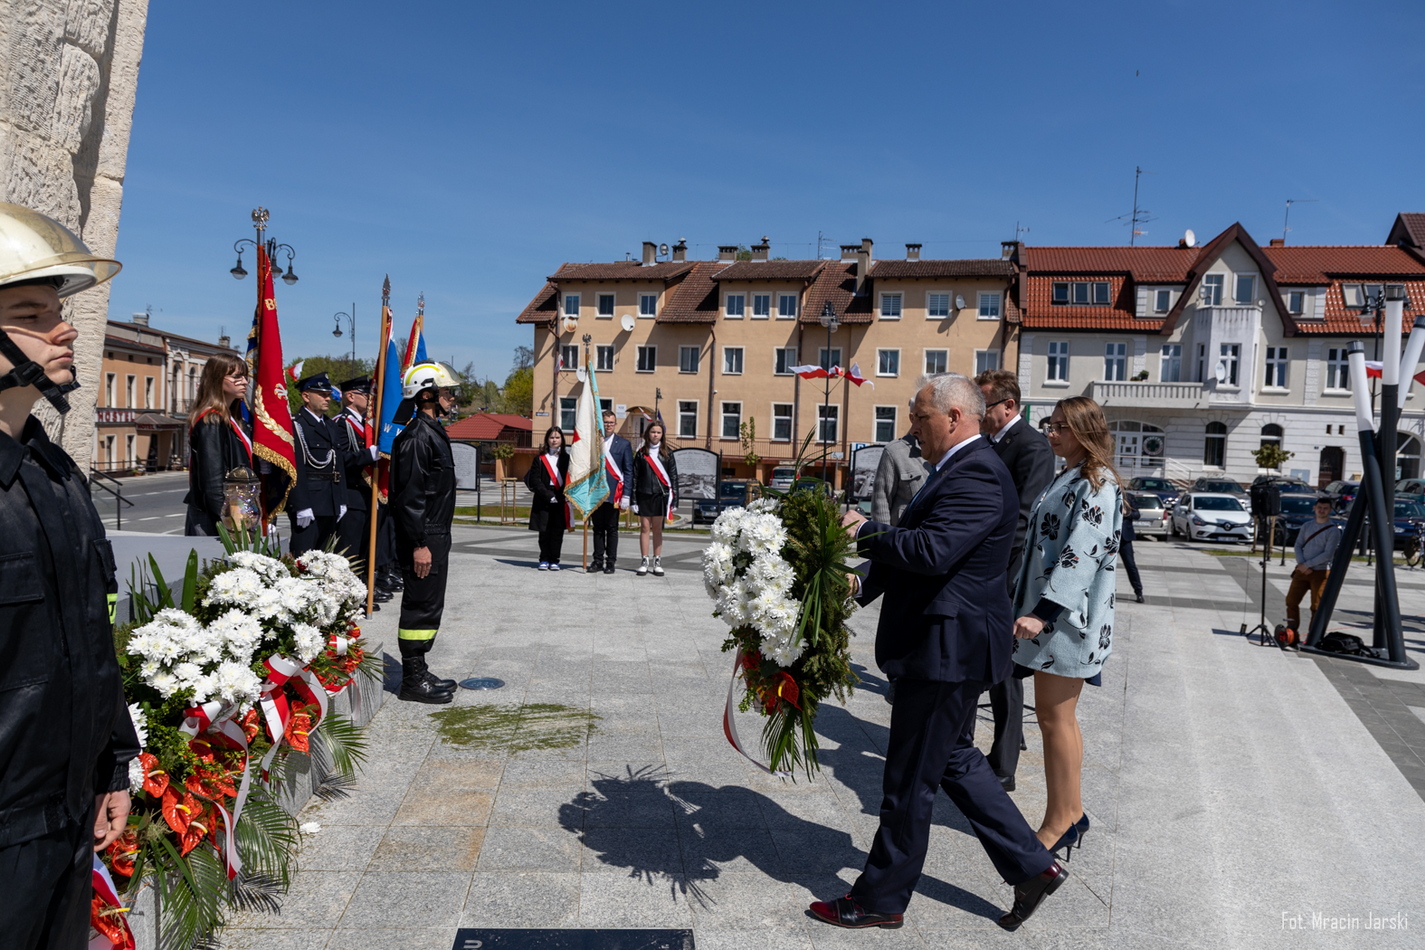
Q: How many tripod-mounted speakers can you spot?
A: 1